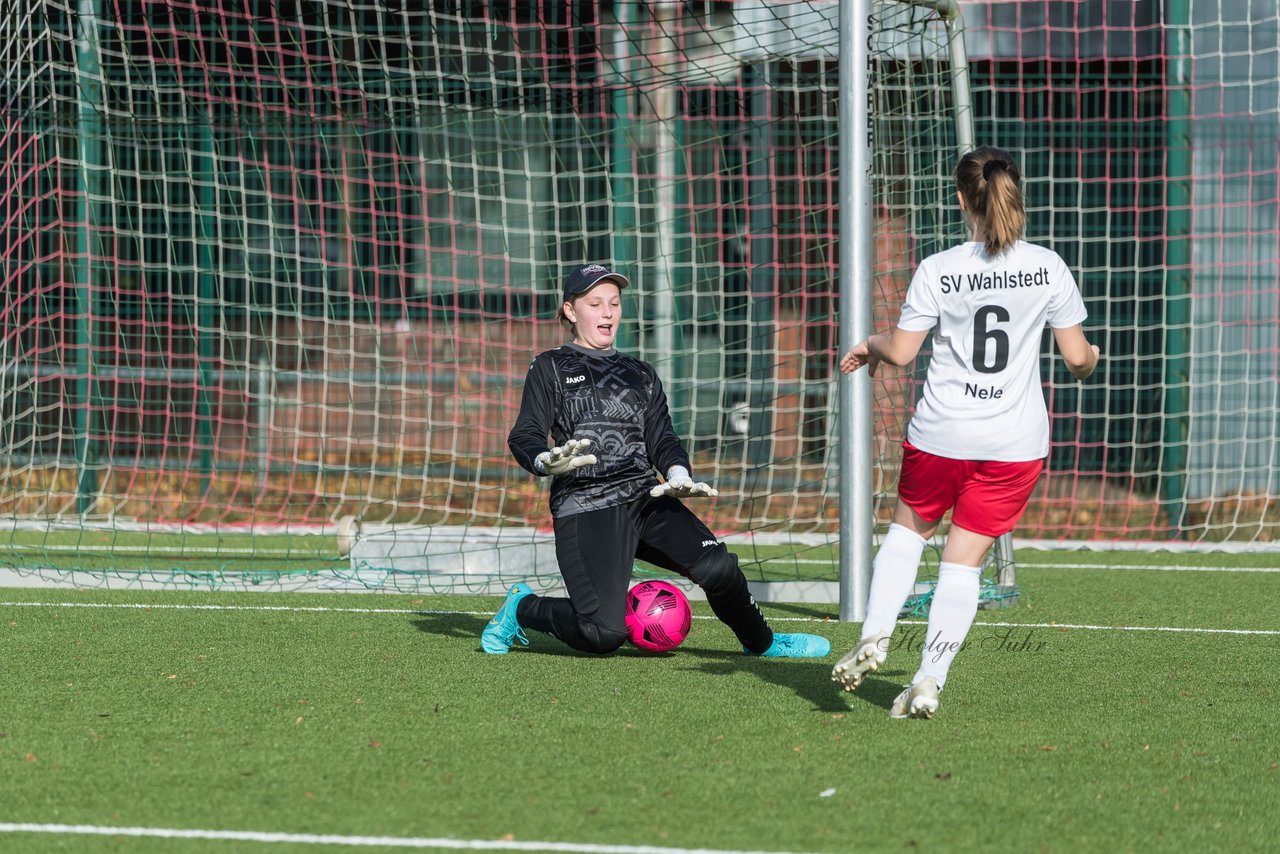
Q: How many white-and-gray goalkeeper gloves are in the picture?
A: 2